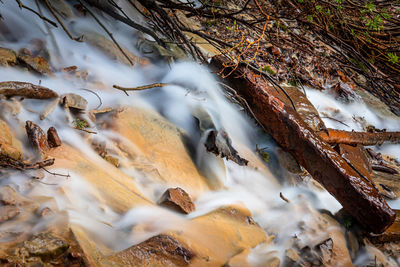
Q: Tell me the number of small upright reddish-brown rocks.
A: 2